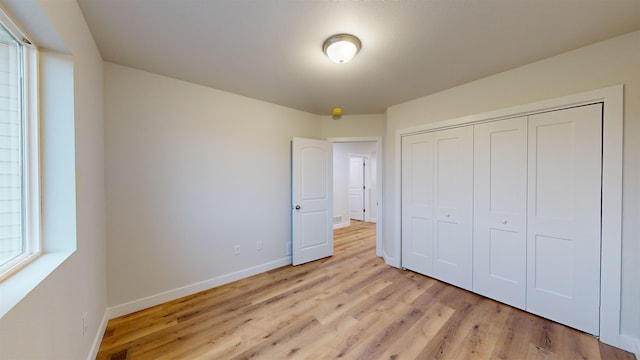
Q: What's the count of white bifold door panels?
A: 4